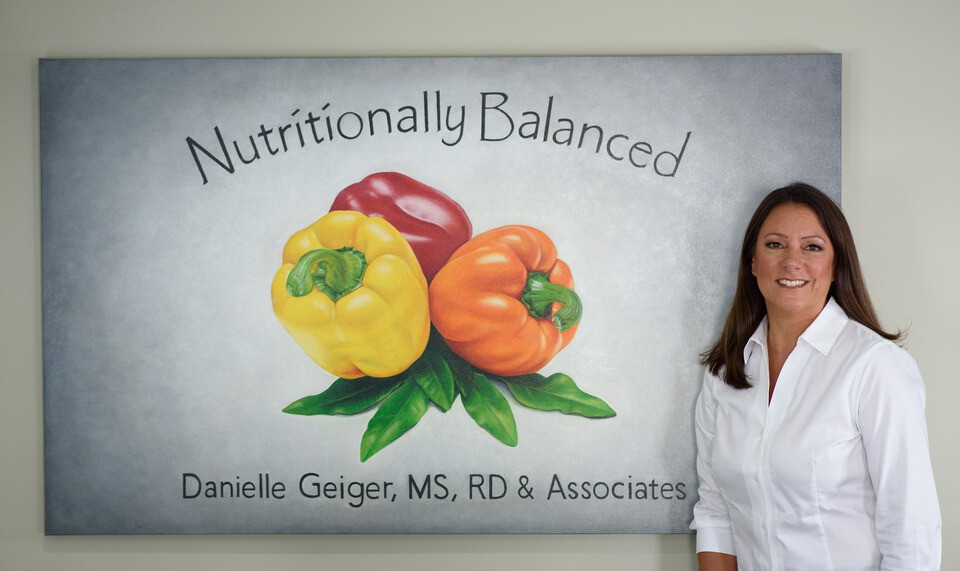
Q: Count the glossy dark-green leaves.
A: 5